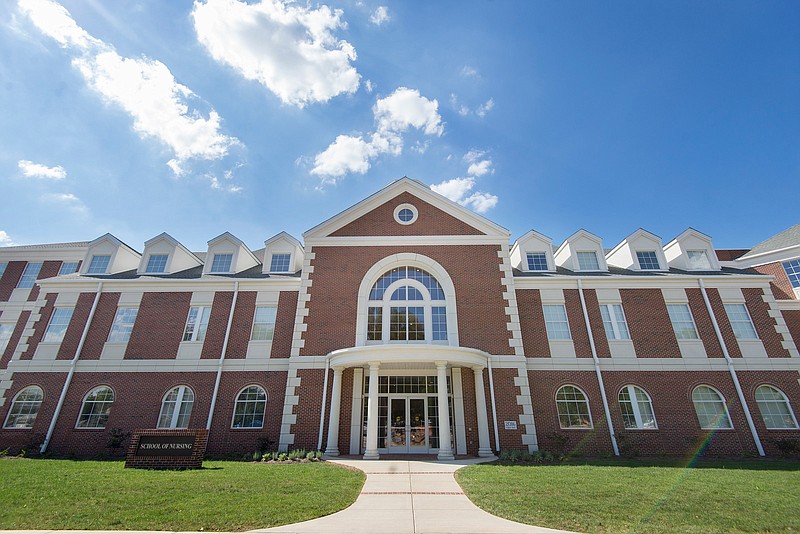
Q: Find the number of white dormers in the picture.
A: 8